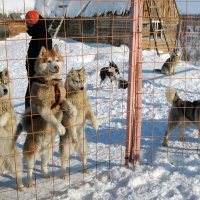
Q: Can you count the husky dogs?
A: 6